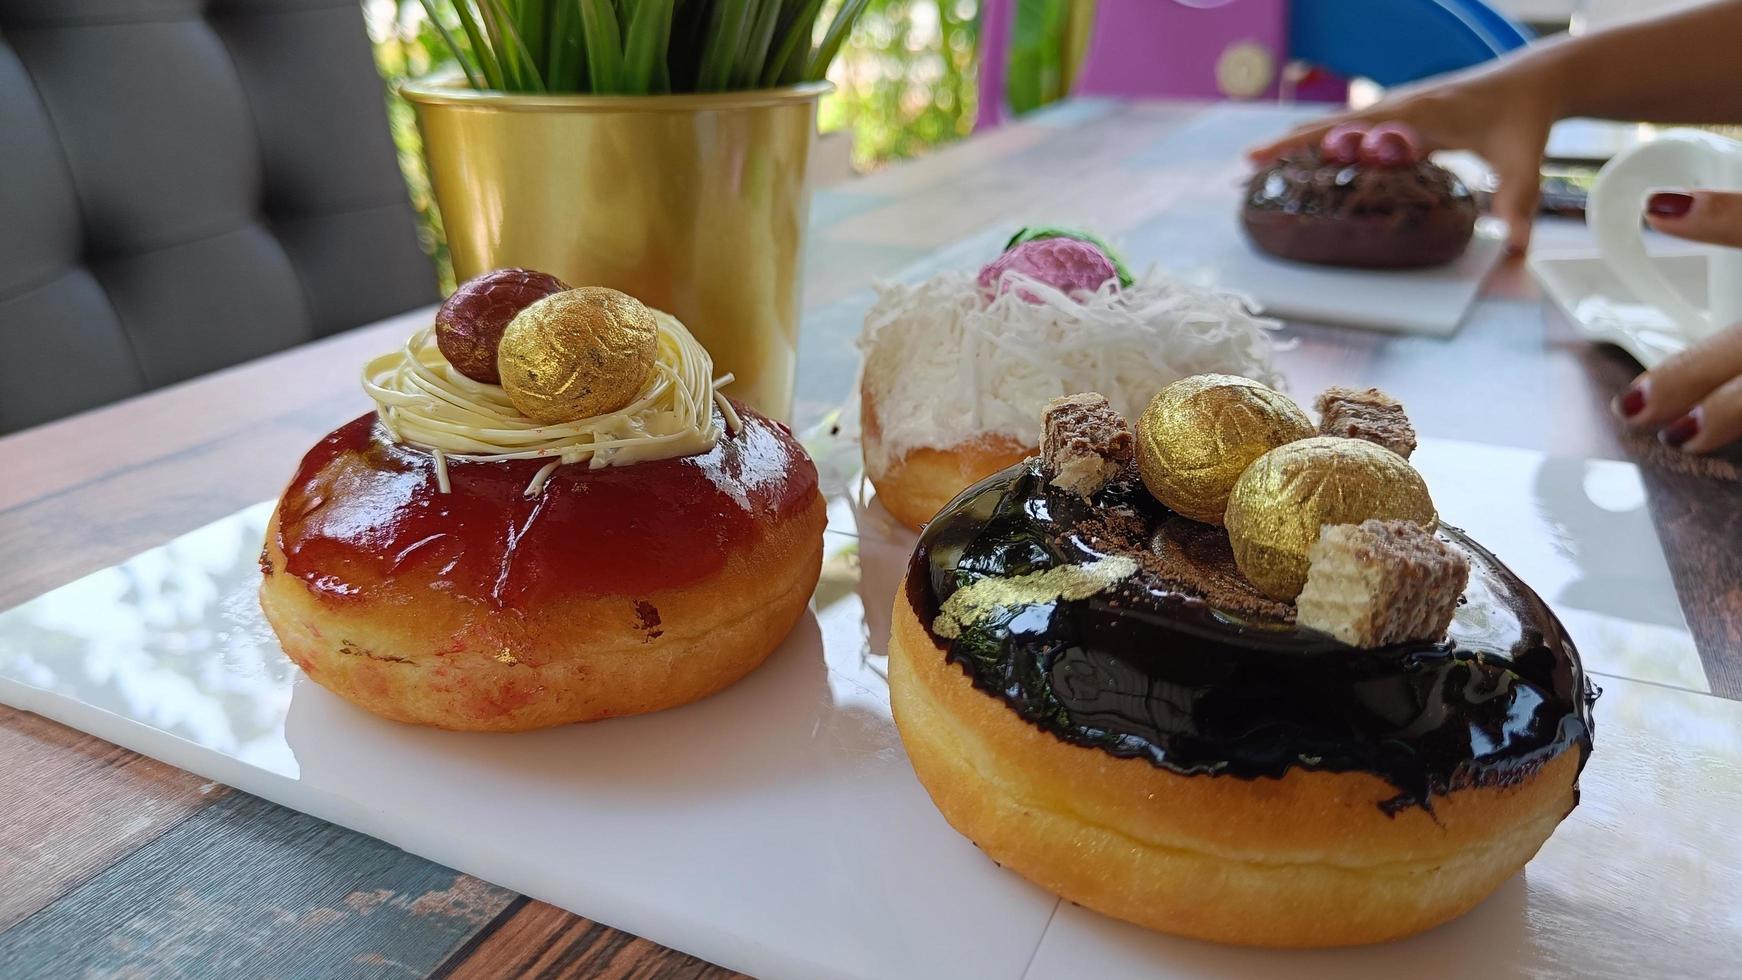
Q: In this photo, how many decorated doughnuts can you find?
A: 4